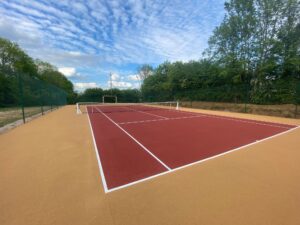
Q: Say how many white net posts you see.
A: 2